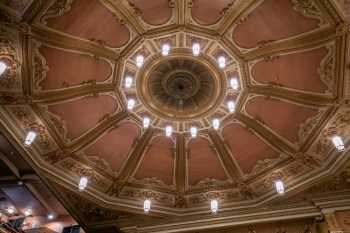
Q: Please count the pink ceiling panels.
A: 12